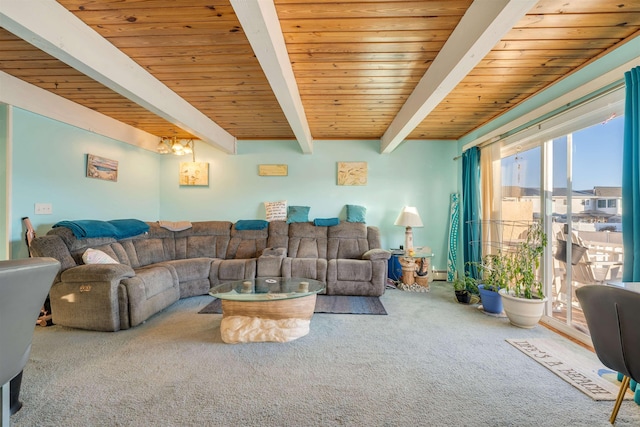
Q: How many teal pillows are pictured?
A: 2